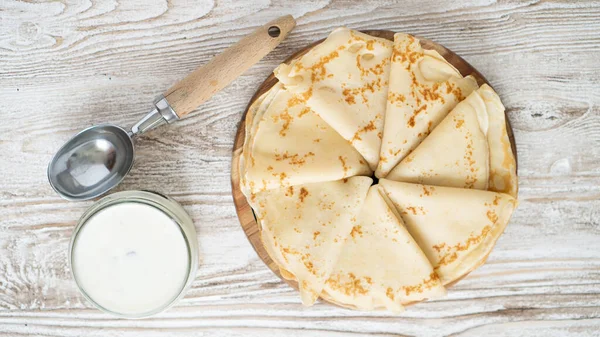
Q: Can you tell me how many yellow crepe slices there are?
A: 7